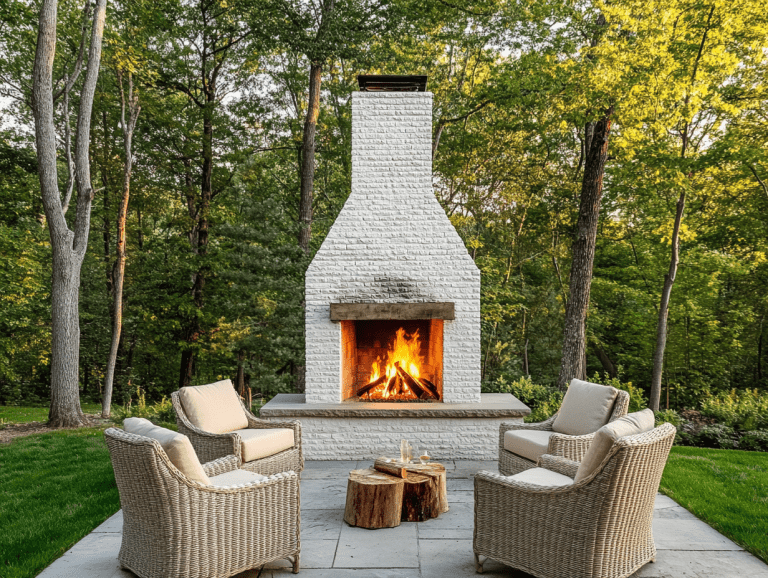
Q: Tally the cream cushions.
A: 8